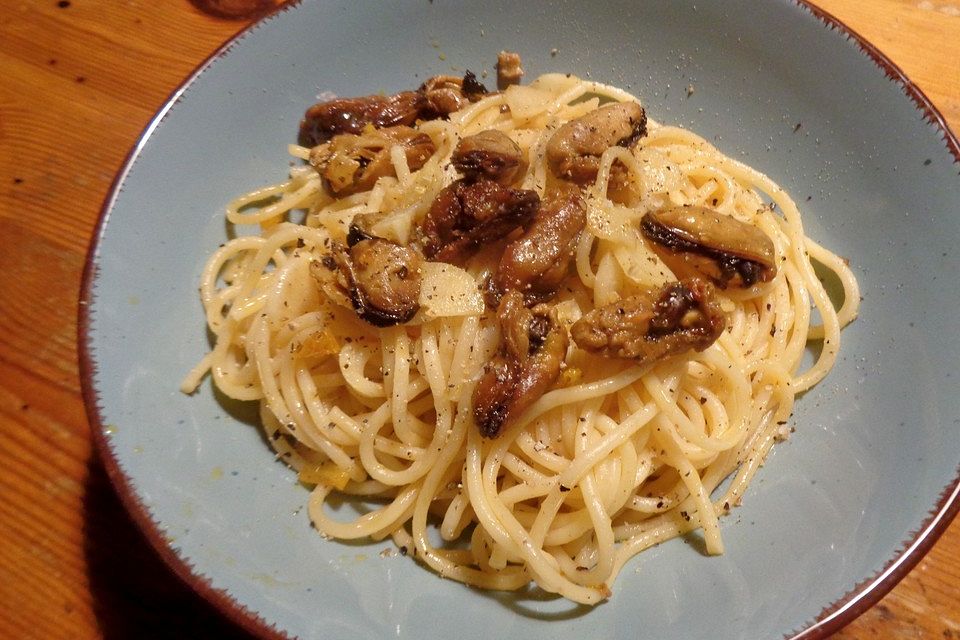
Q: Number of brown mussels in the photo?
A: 11